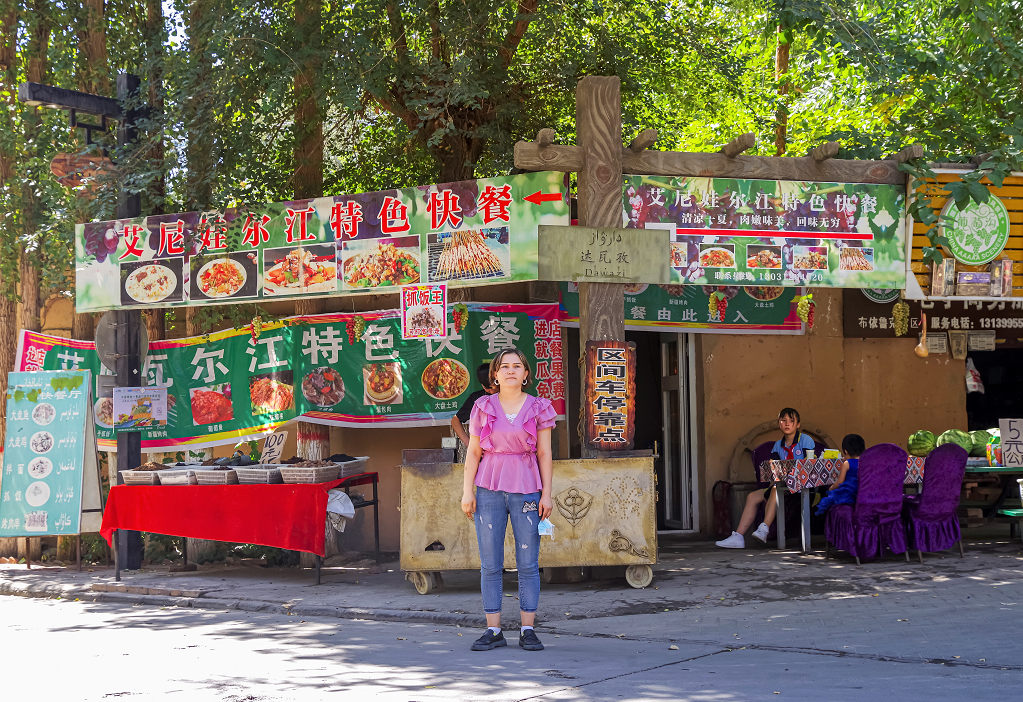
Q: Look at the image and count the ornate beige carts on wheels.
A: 1